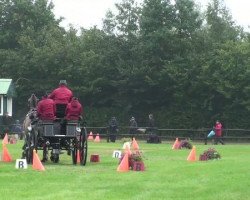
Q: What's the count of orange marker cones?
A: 11